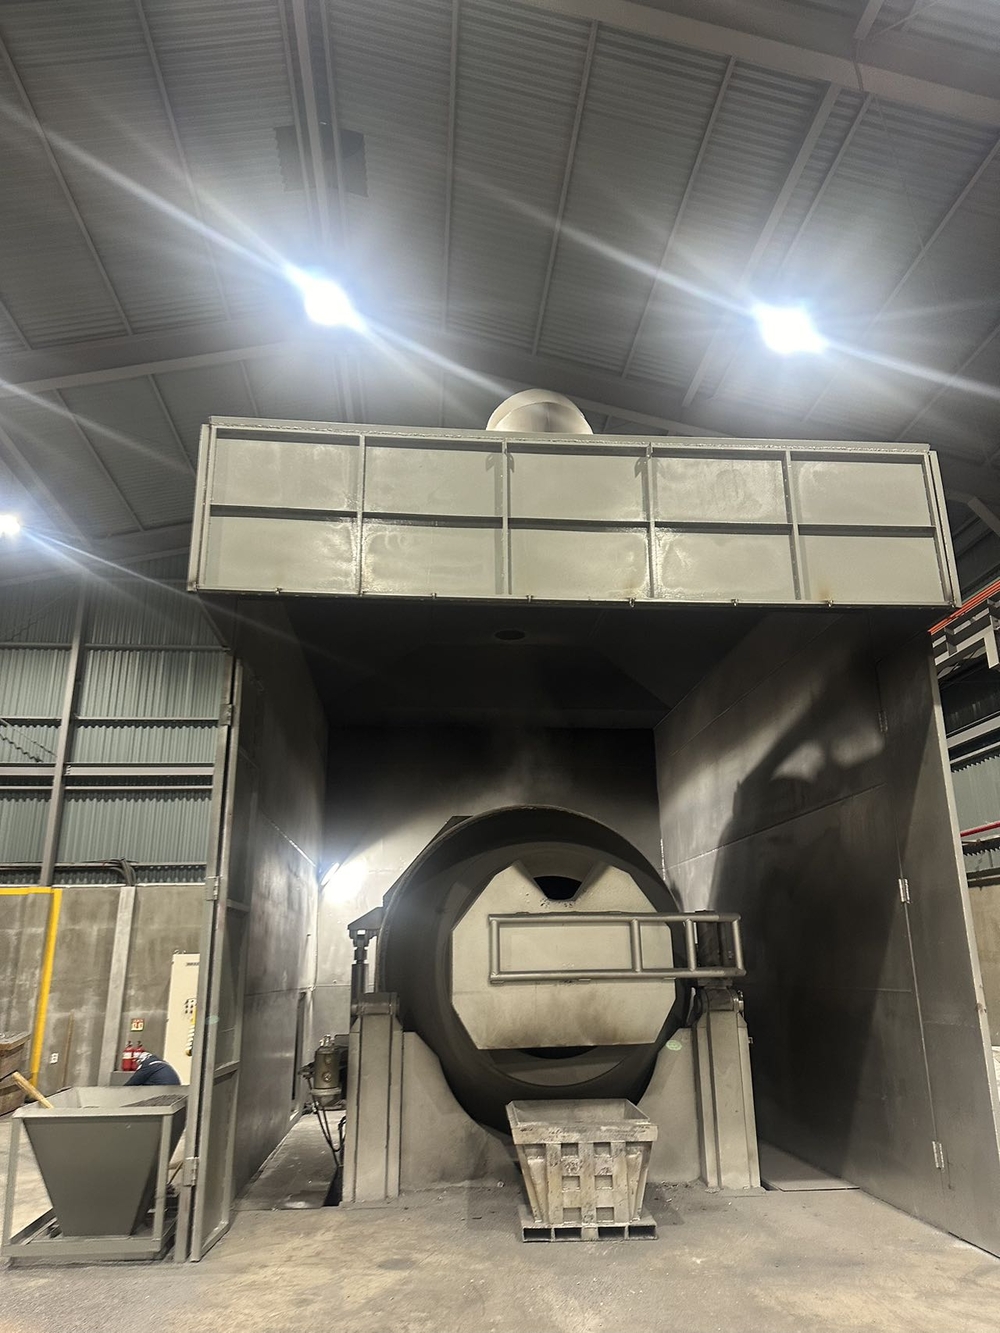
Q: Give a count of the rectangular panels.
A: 10